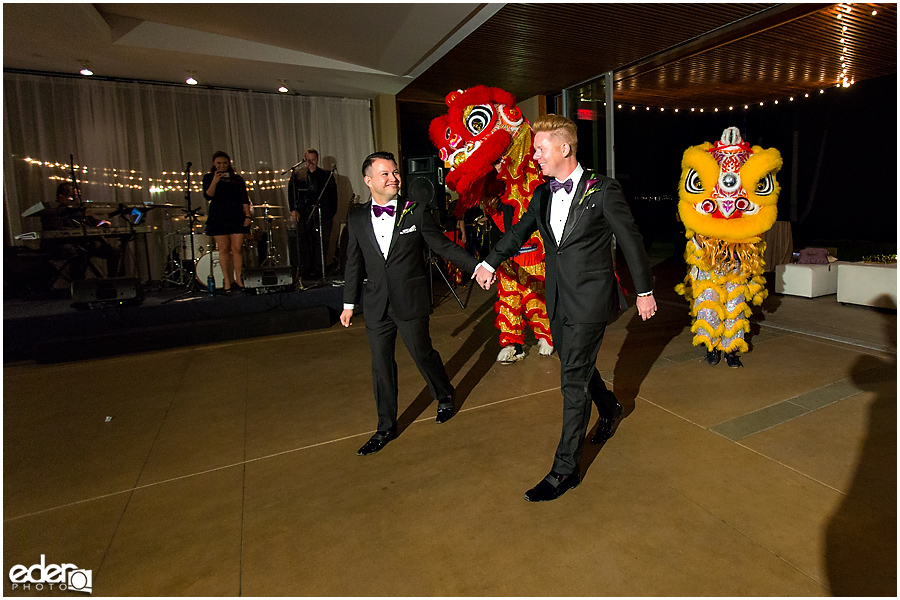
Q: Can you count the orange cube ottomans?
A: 0